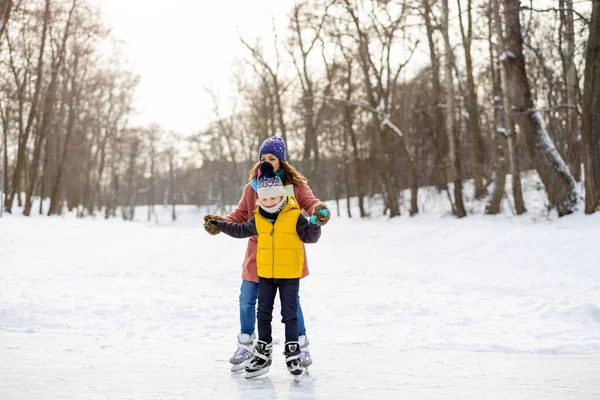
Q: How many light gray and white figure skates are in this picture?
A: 2